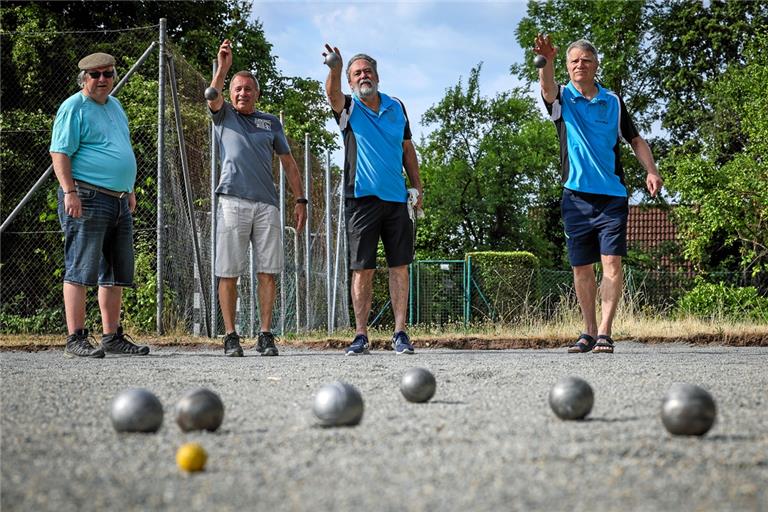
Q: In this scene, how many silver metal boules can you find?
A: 9